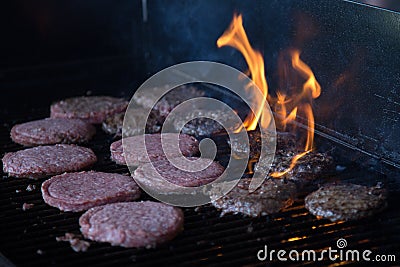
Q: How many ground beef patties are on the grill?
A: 14